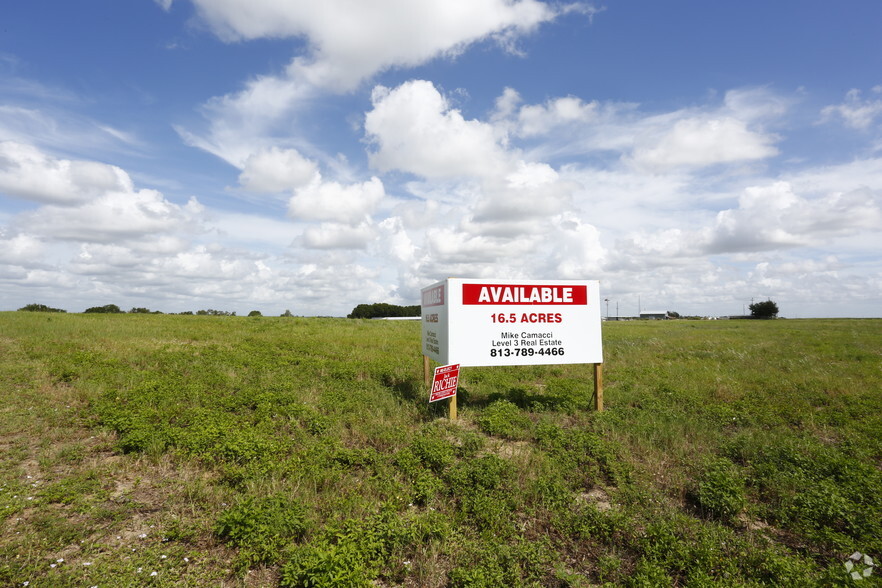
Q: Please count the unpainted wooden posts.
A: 3